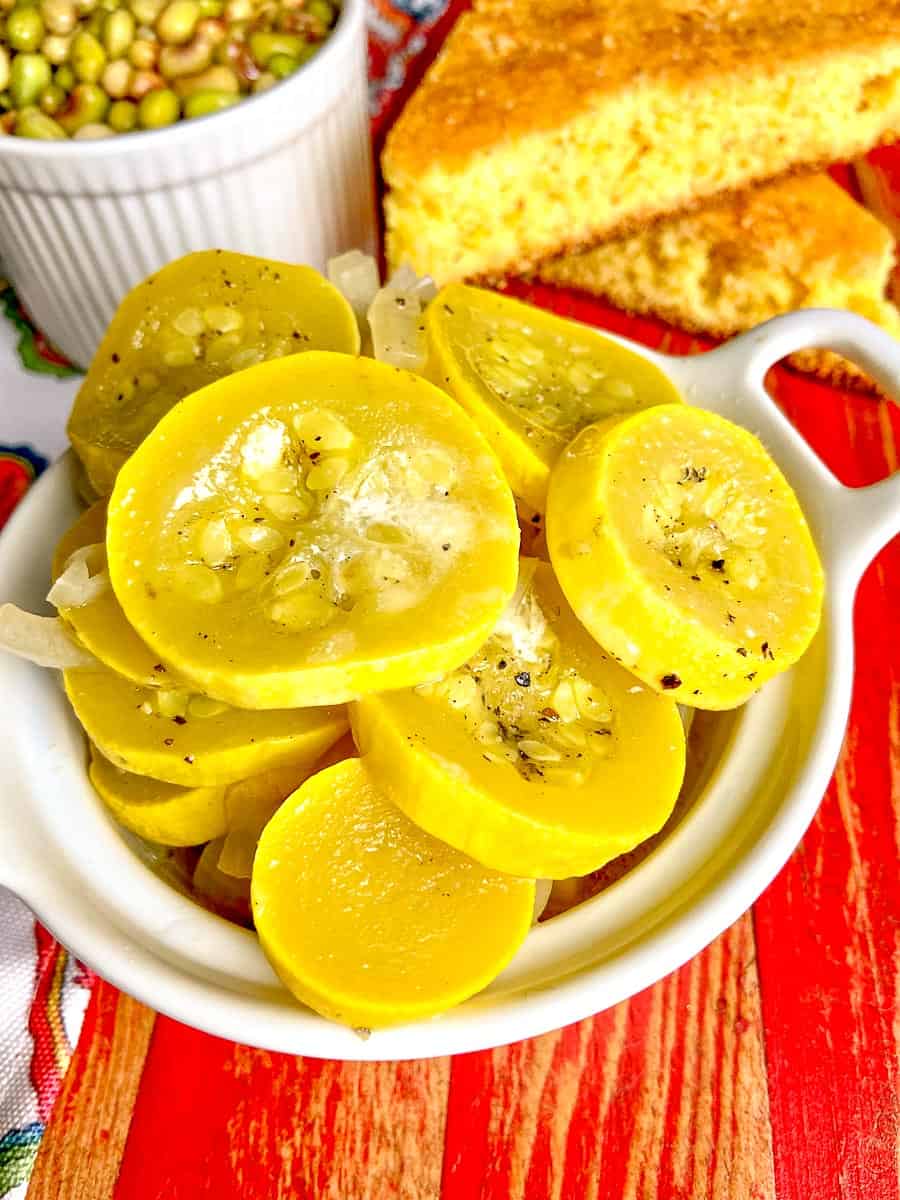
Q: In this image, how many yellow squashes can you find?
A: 9